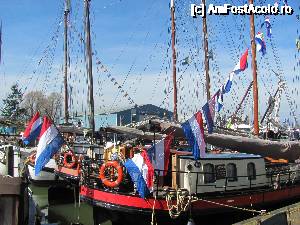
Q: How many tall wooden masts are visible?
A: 5